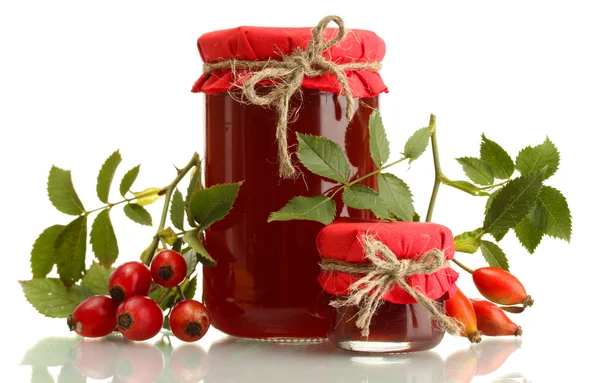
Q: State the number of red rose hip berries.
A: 8